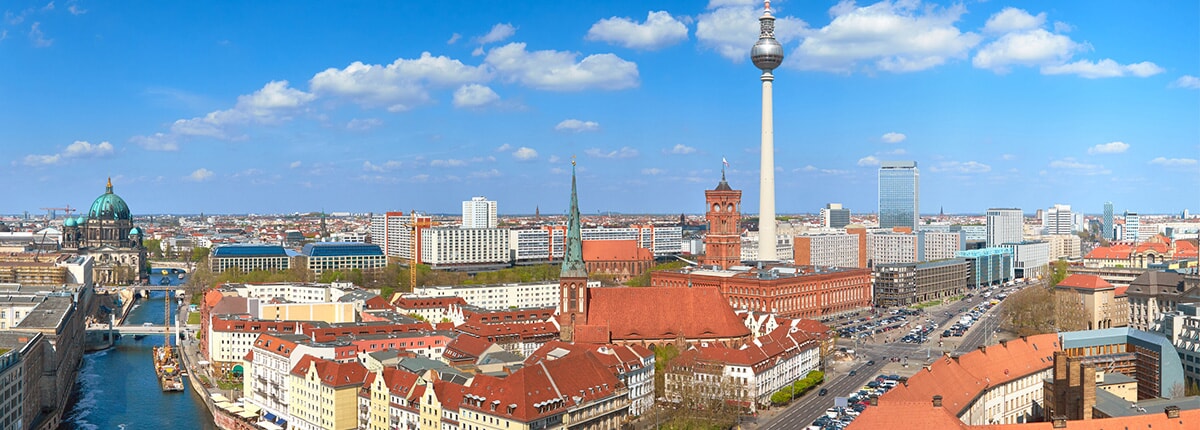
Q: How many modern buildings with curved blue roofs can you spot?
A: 2